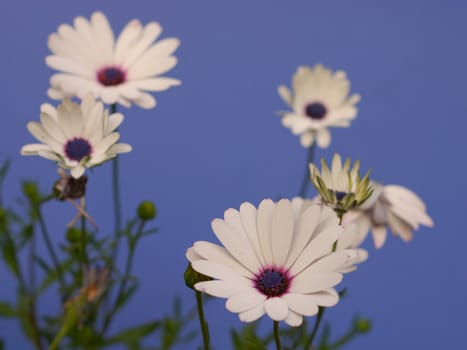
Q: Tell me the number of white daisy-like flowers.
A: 6